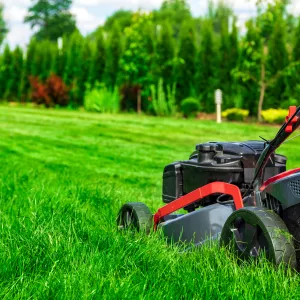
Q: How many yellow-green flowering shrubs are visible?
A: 2